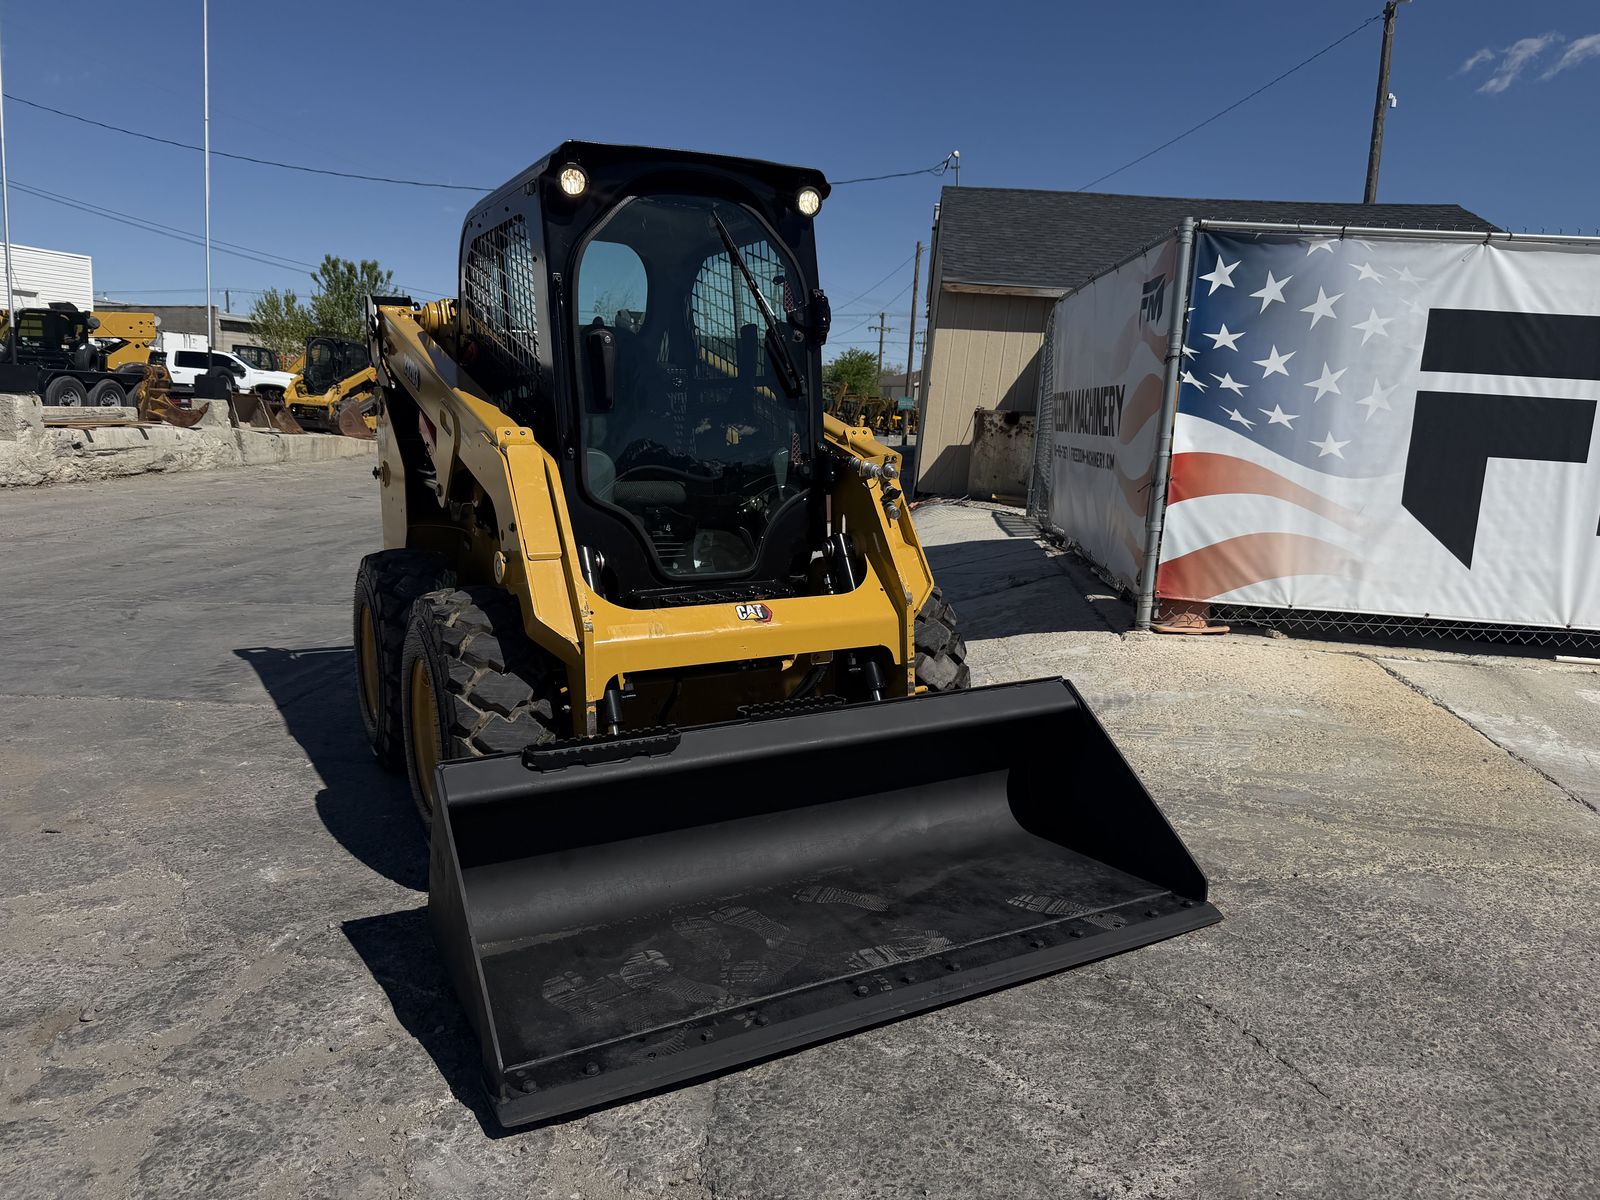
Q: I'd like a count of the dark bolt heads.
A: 11